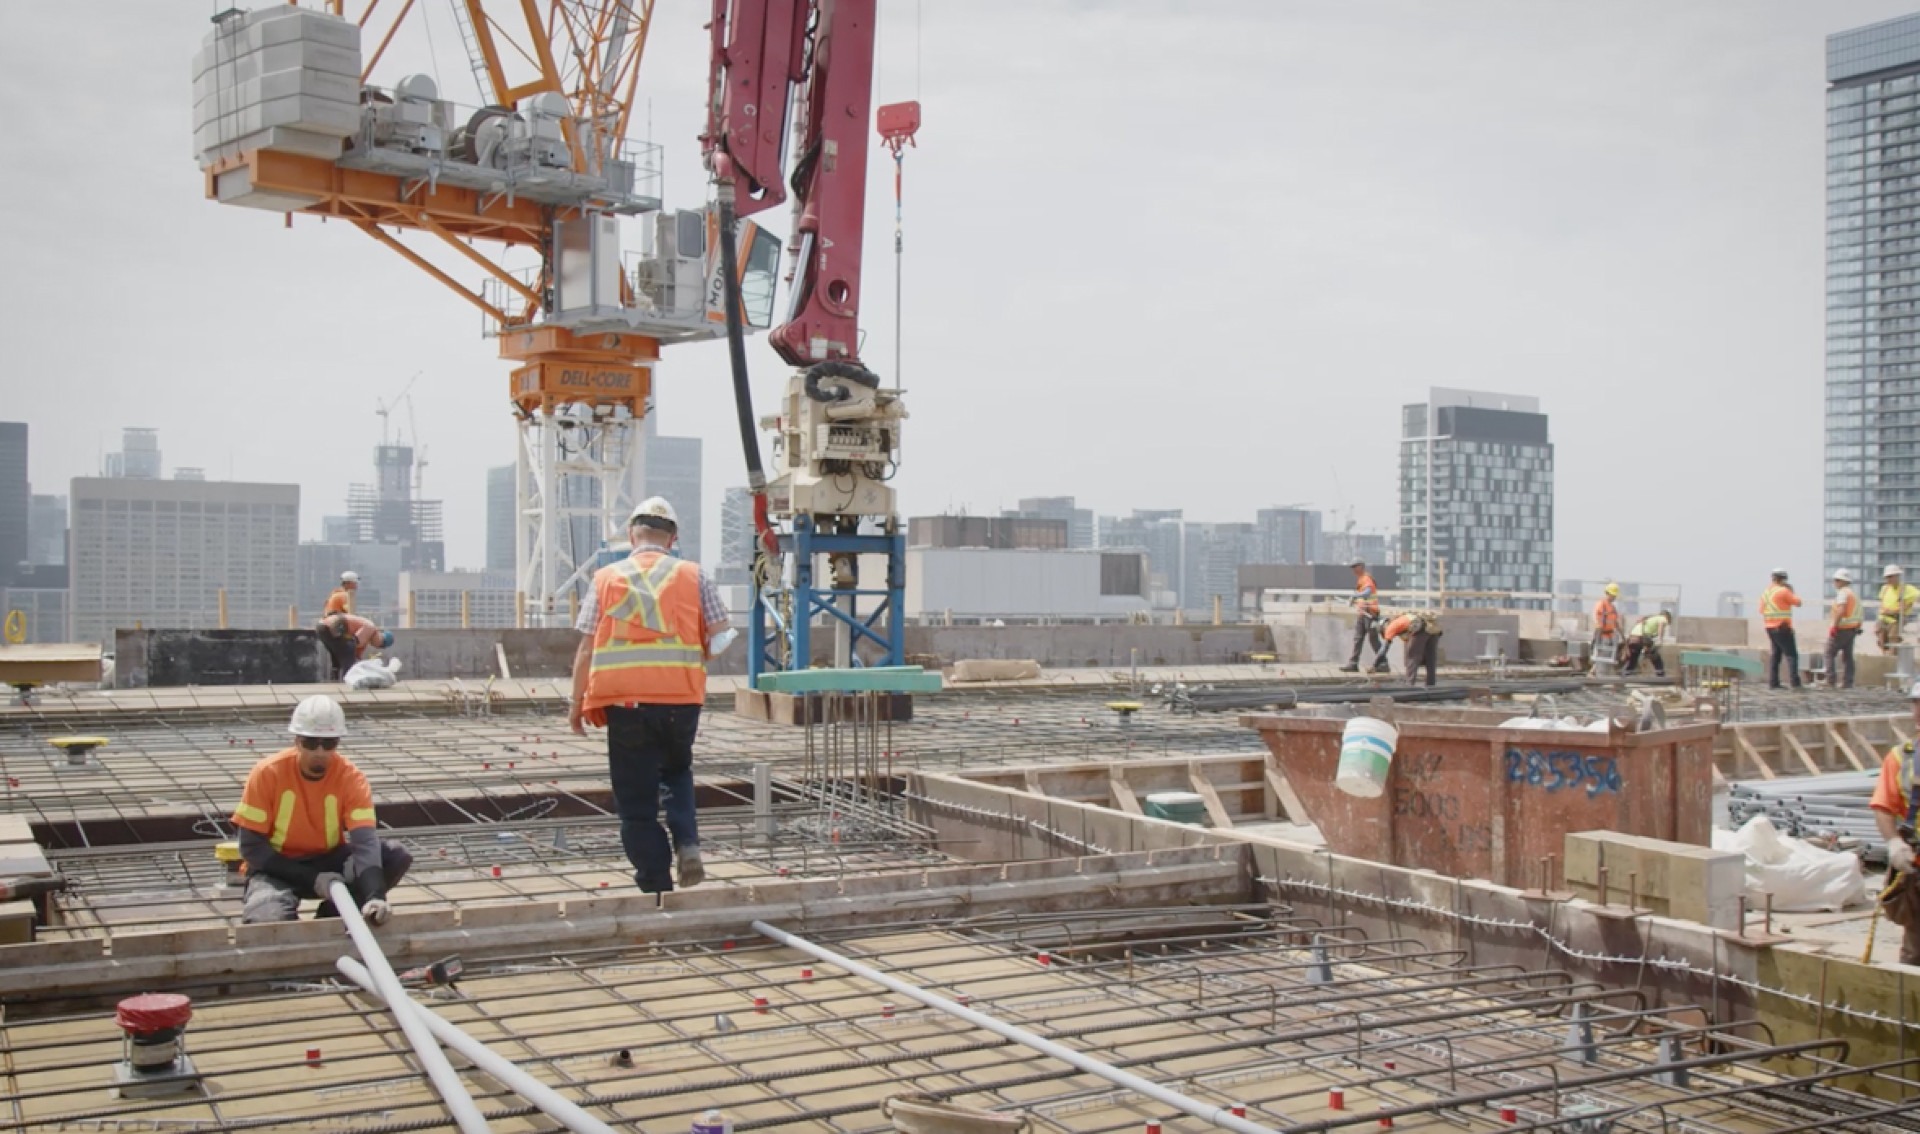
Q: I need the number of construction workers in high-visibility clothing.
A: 12